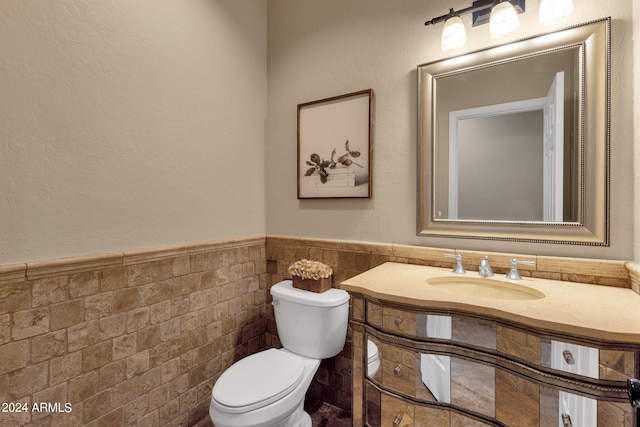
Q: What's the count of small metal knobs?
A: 5